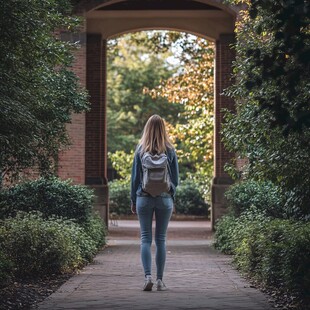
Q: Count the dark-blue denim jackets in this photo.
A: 1